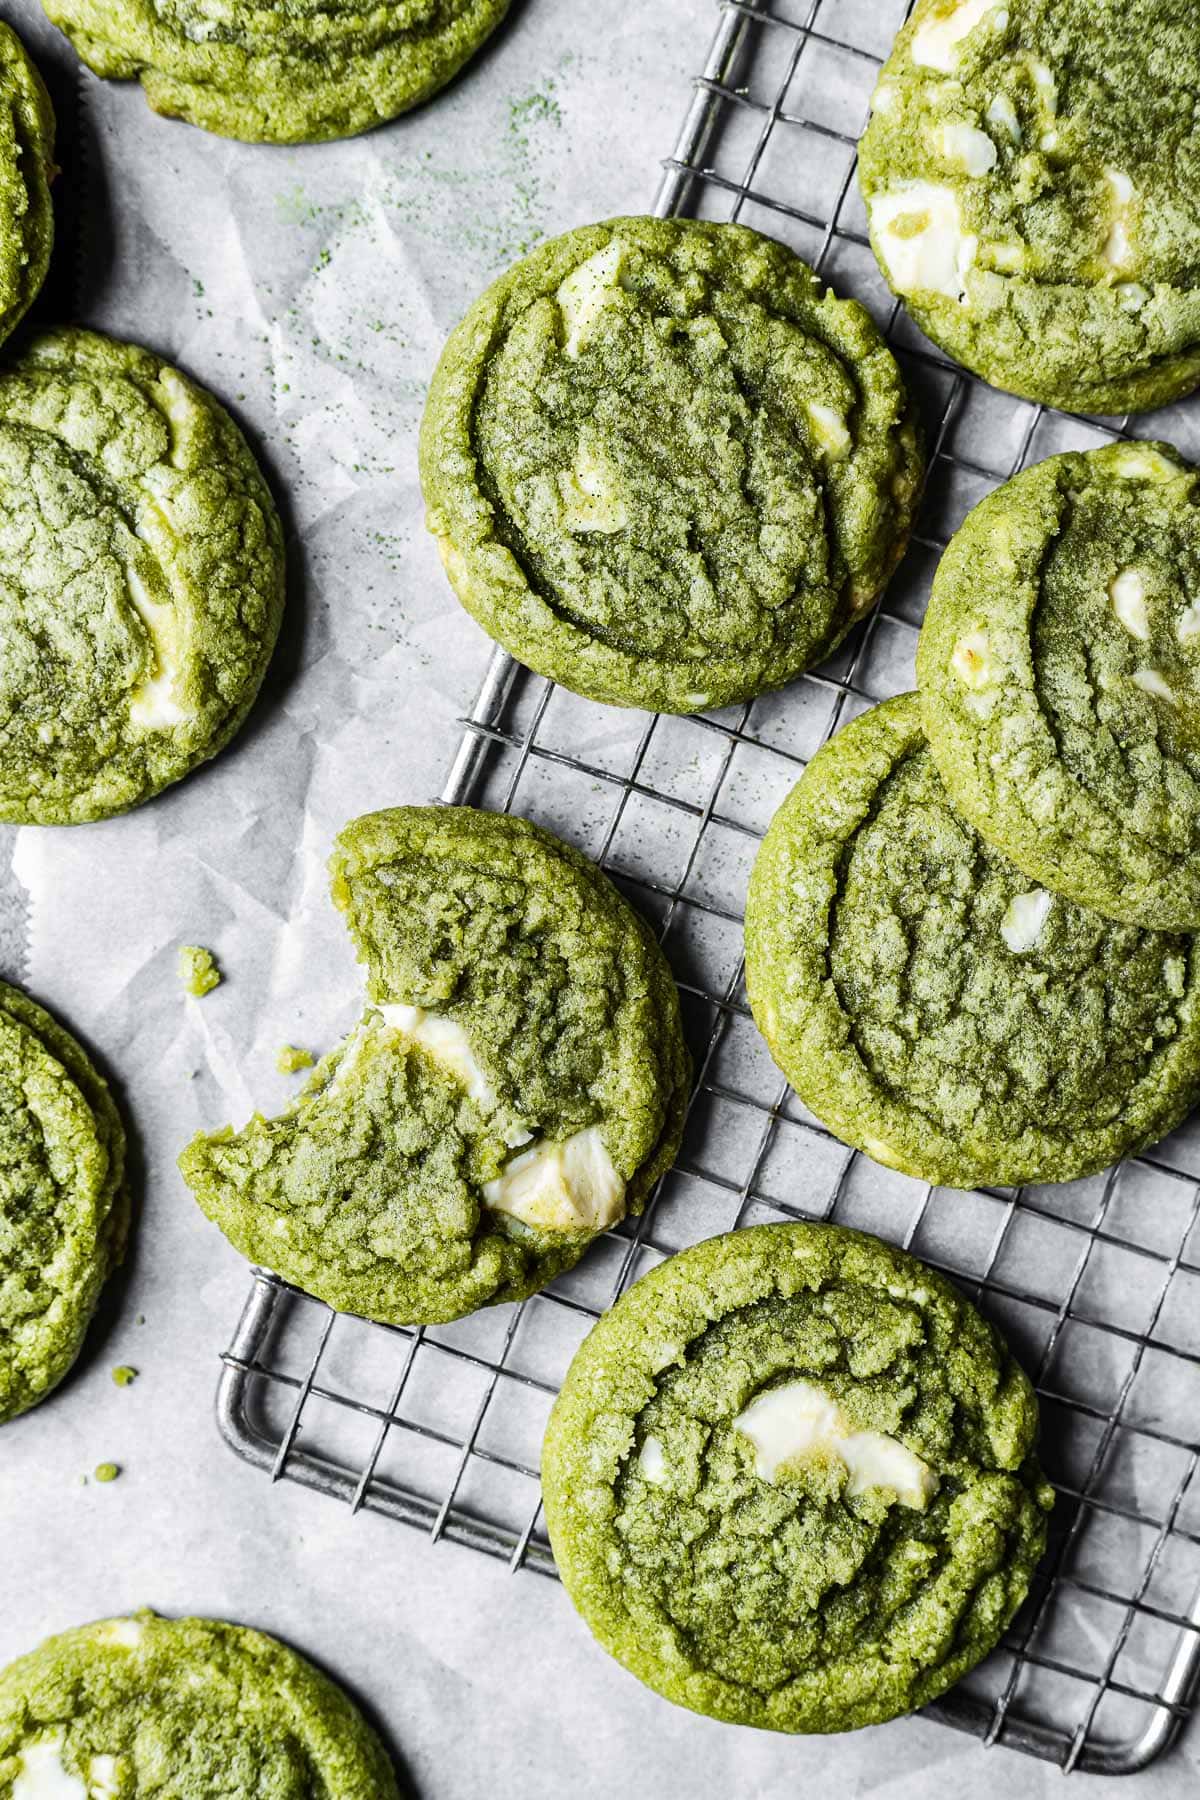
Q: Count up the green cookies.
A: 11